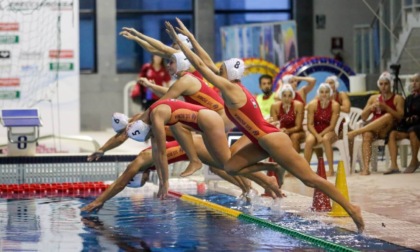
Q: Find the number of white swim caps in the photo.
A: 11